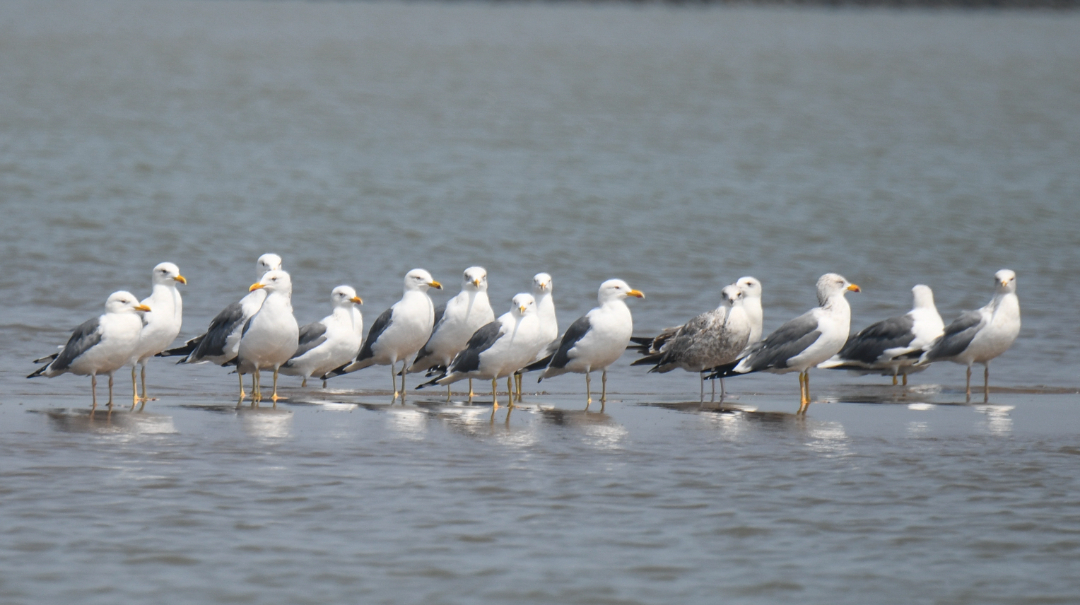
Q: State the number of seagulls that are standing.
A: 15